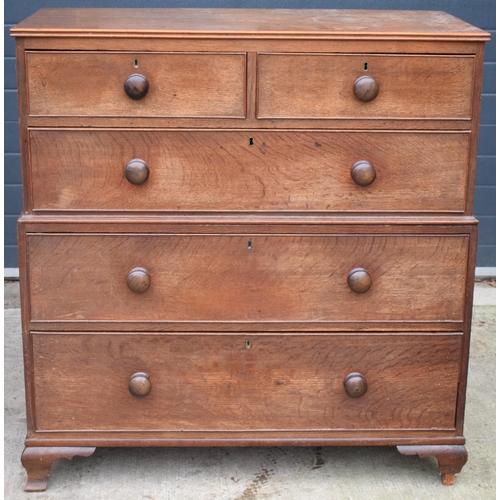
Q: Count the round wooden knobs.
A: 8